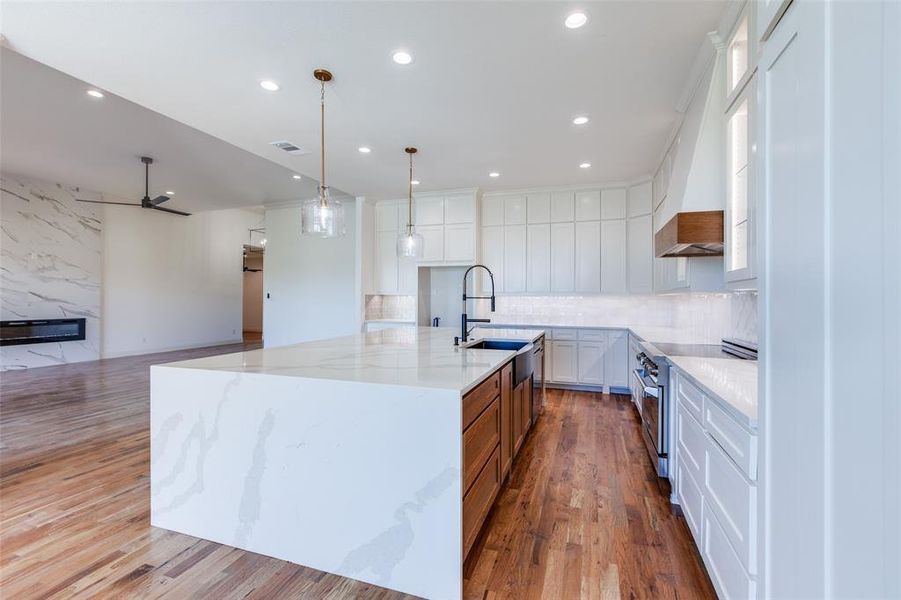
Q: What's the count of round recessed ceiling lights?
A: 11